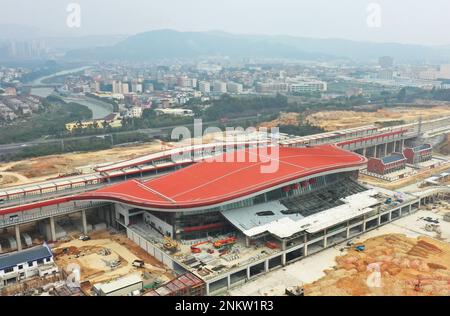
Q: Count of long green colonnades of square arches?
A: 0